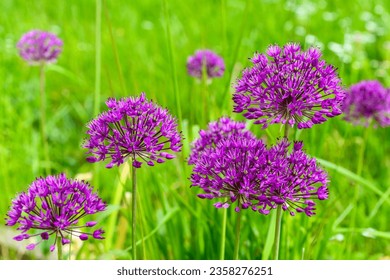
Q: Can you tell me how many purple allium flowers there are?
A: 9